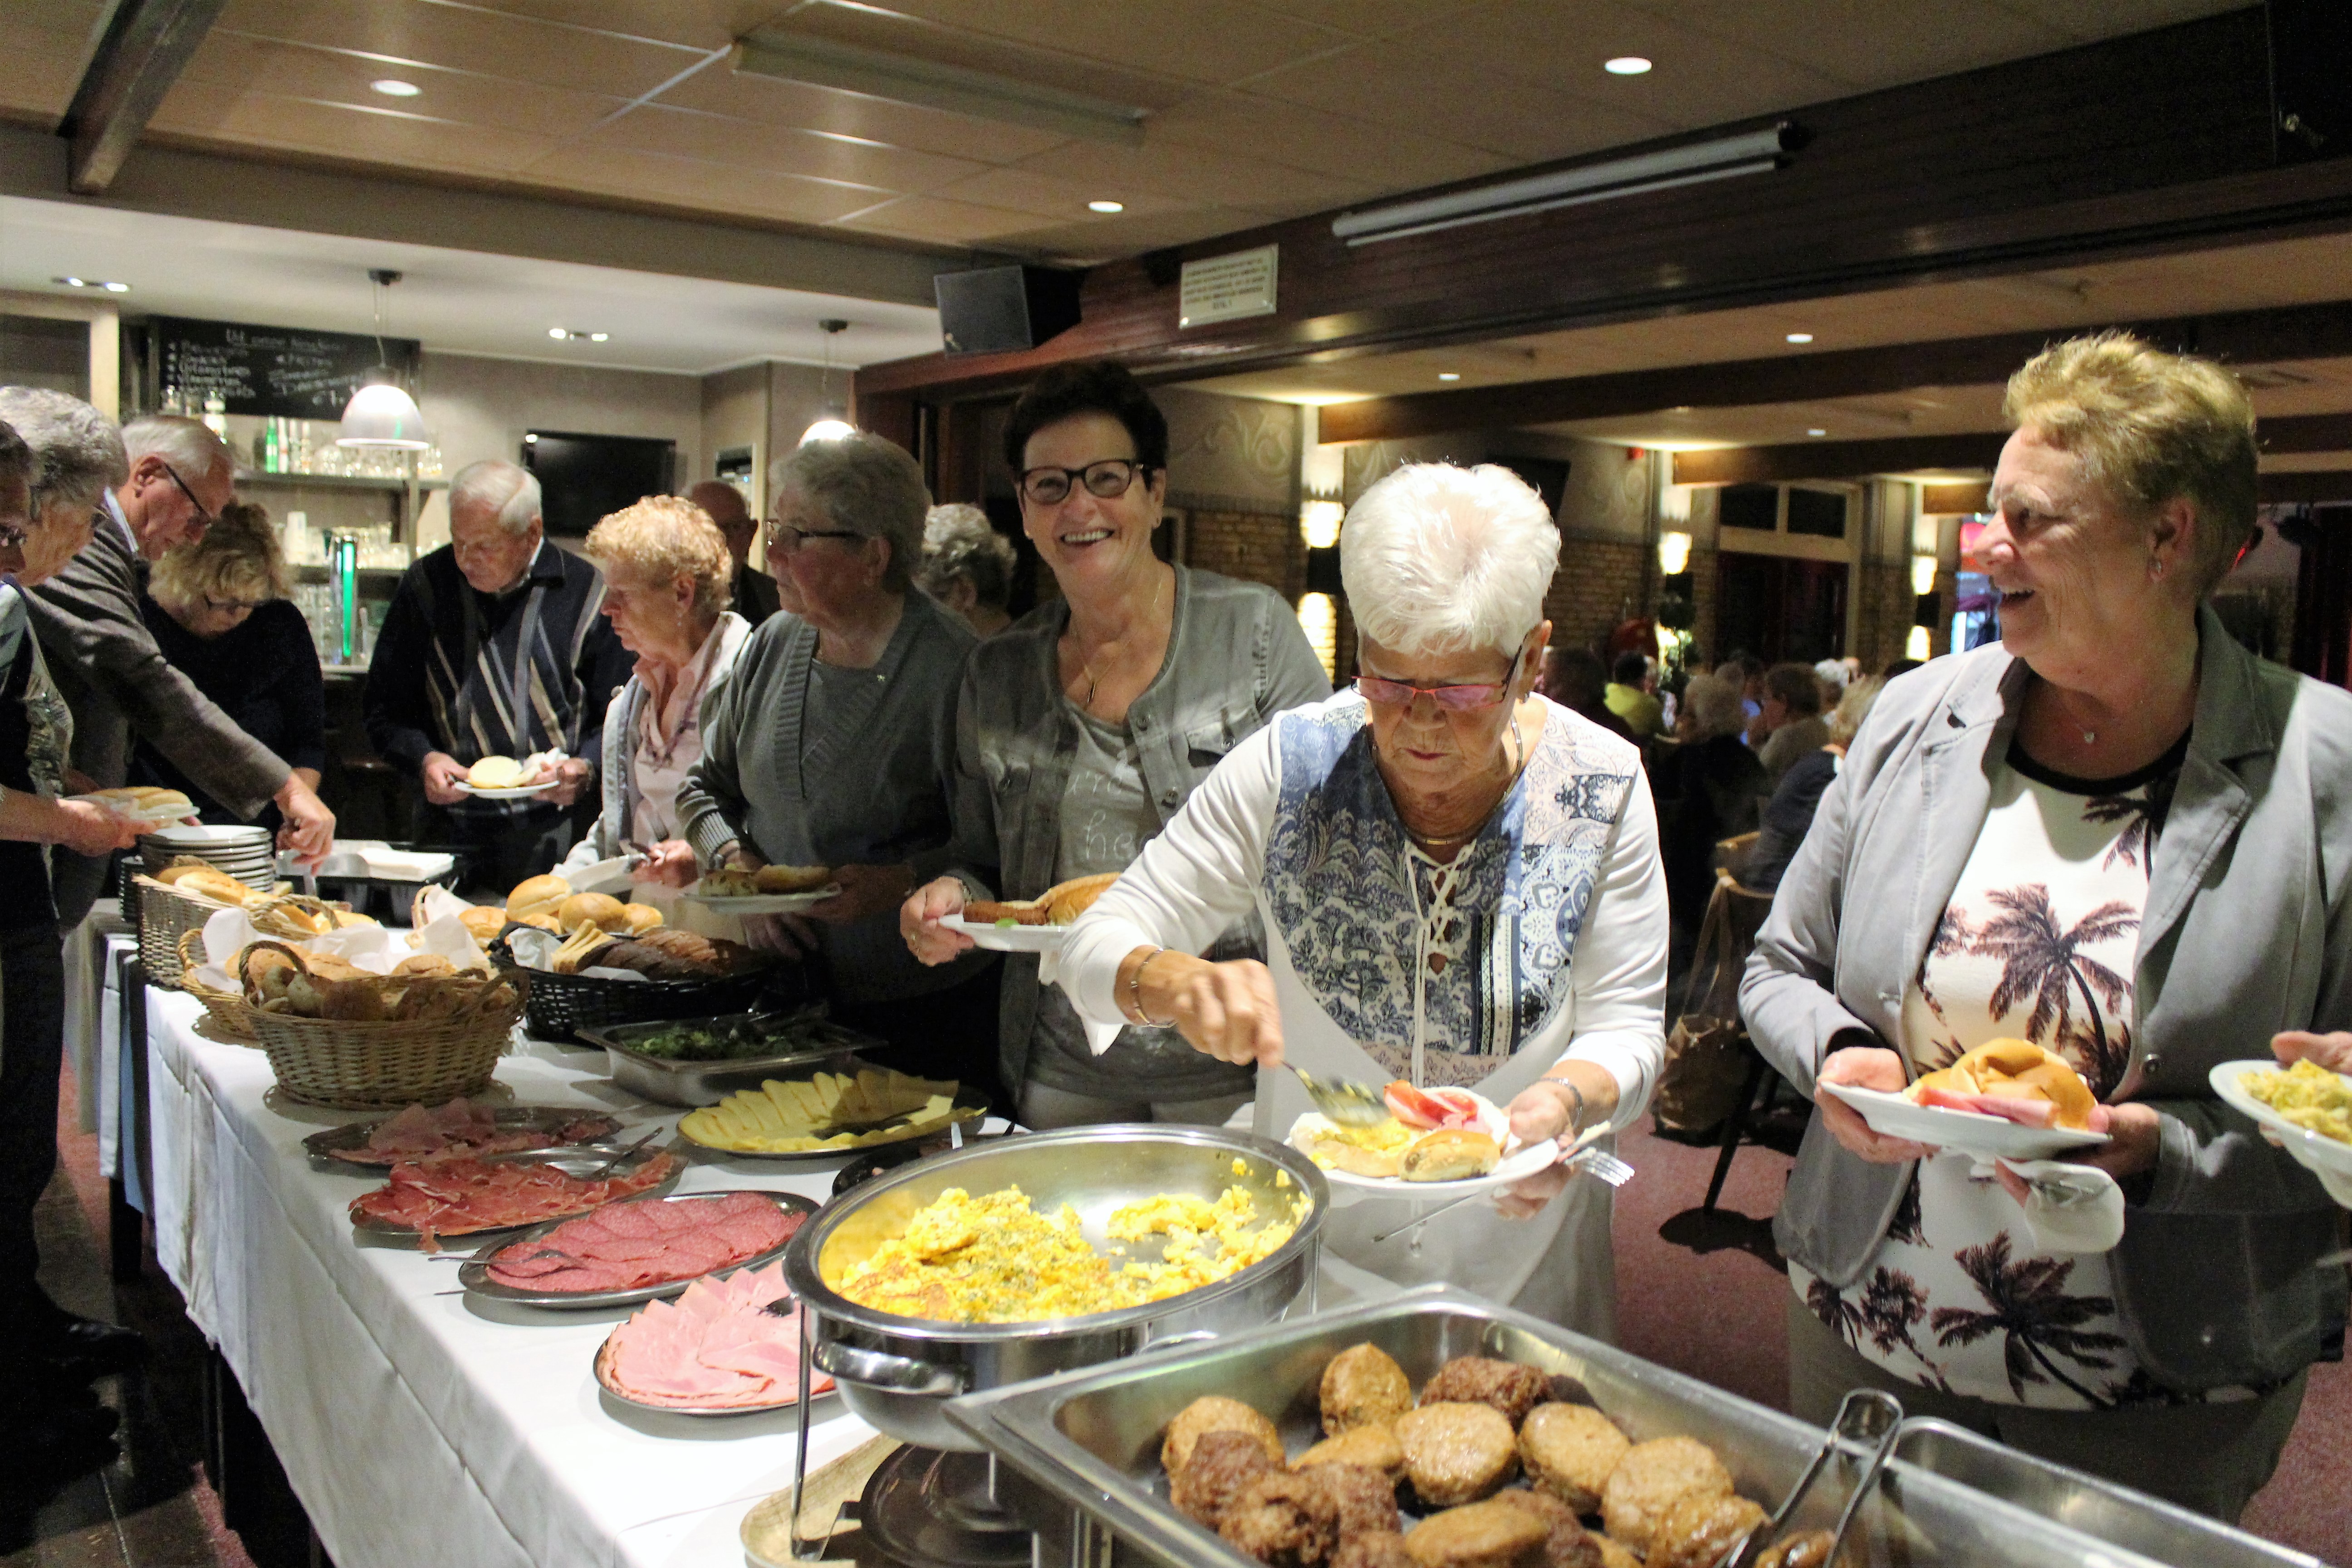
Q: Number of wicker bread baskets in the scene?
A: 5